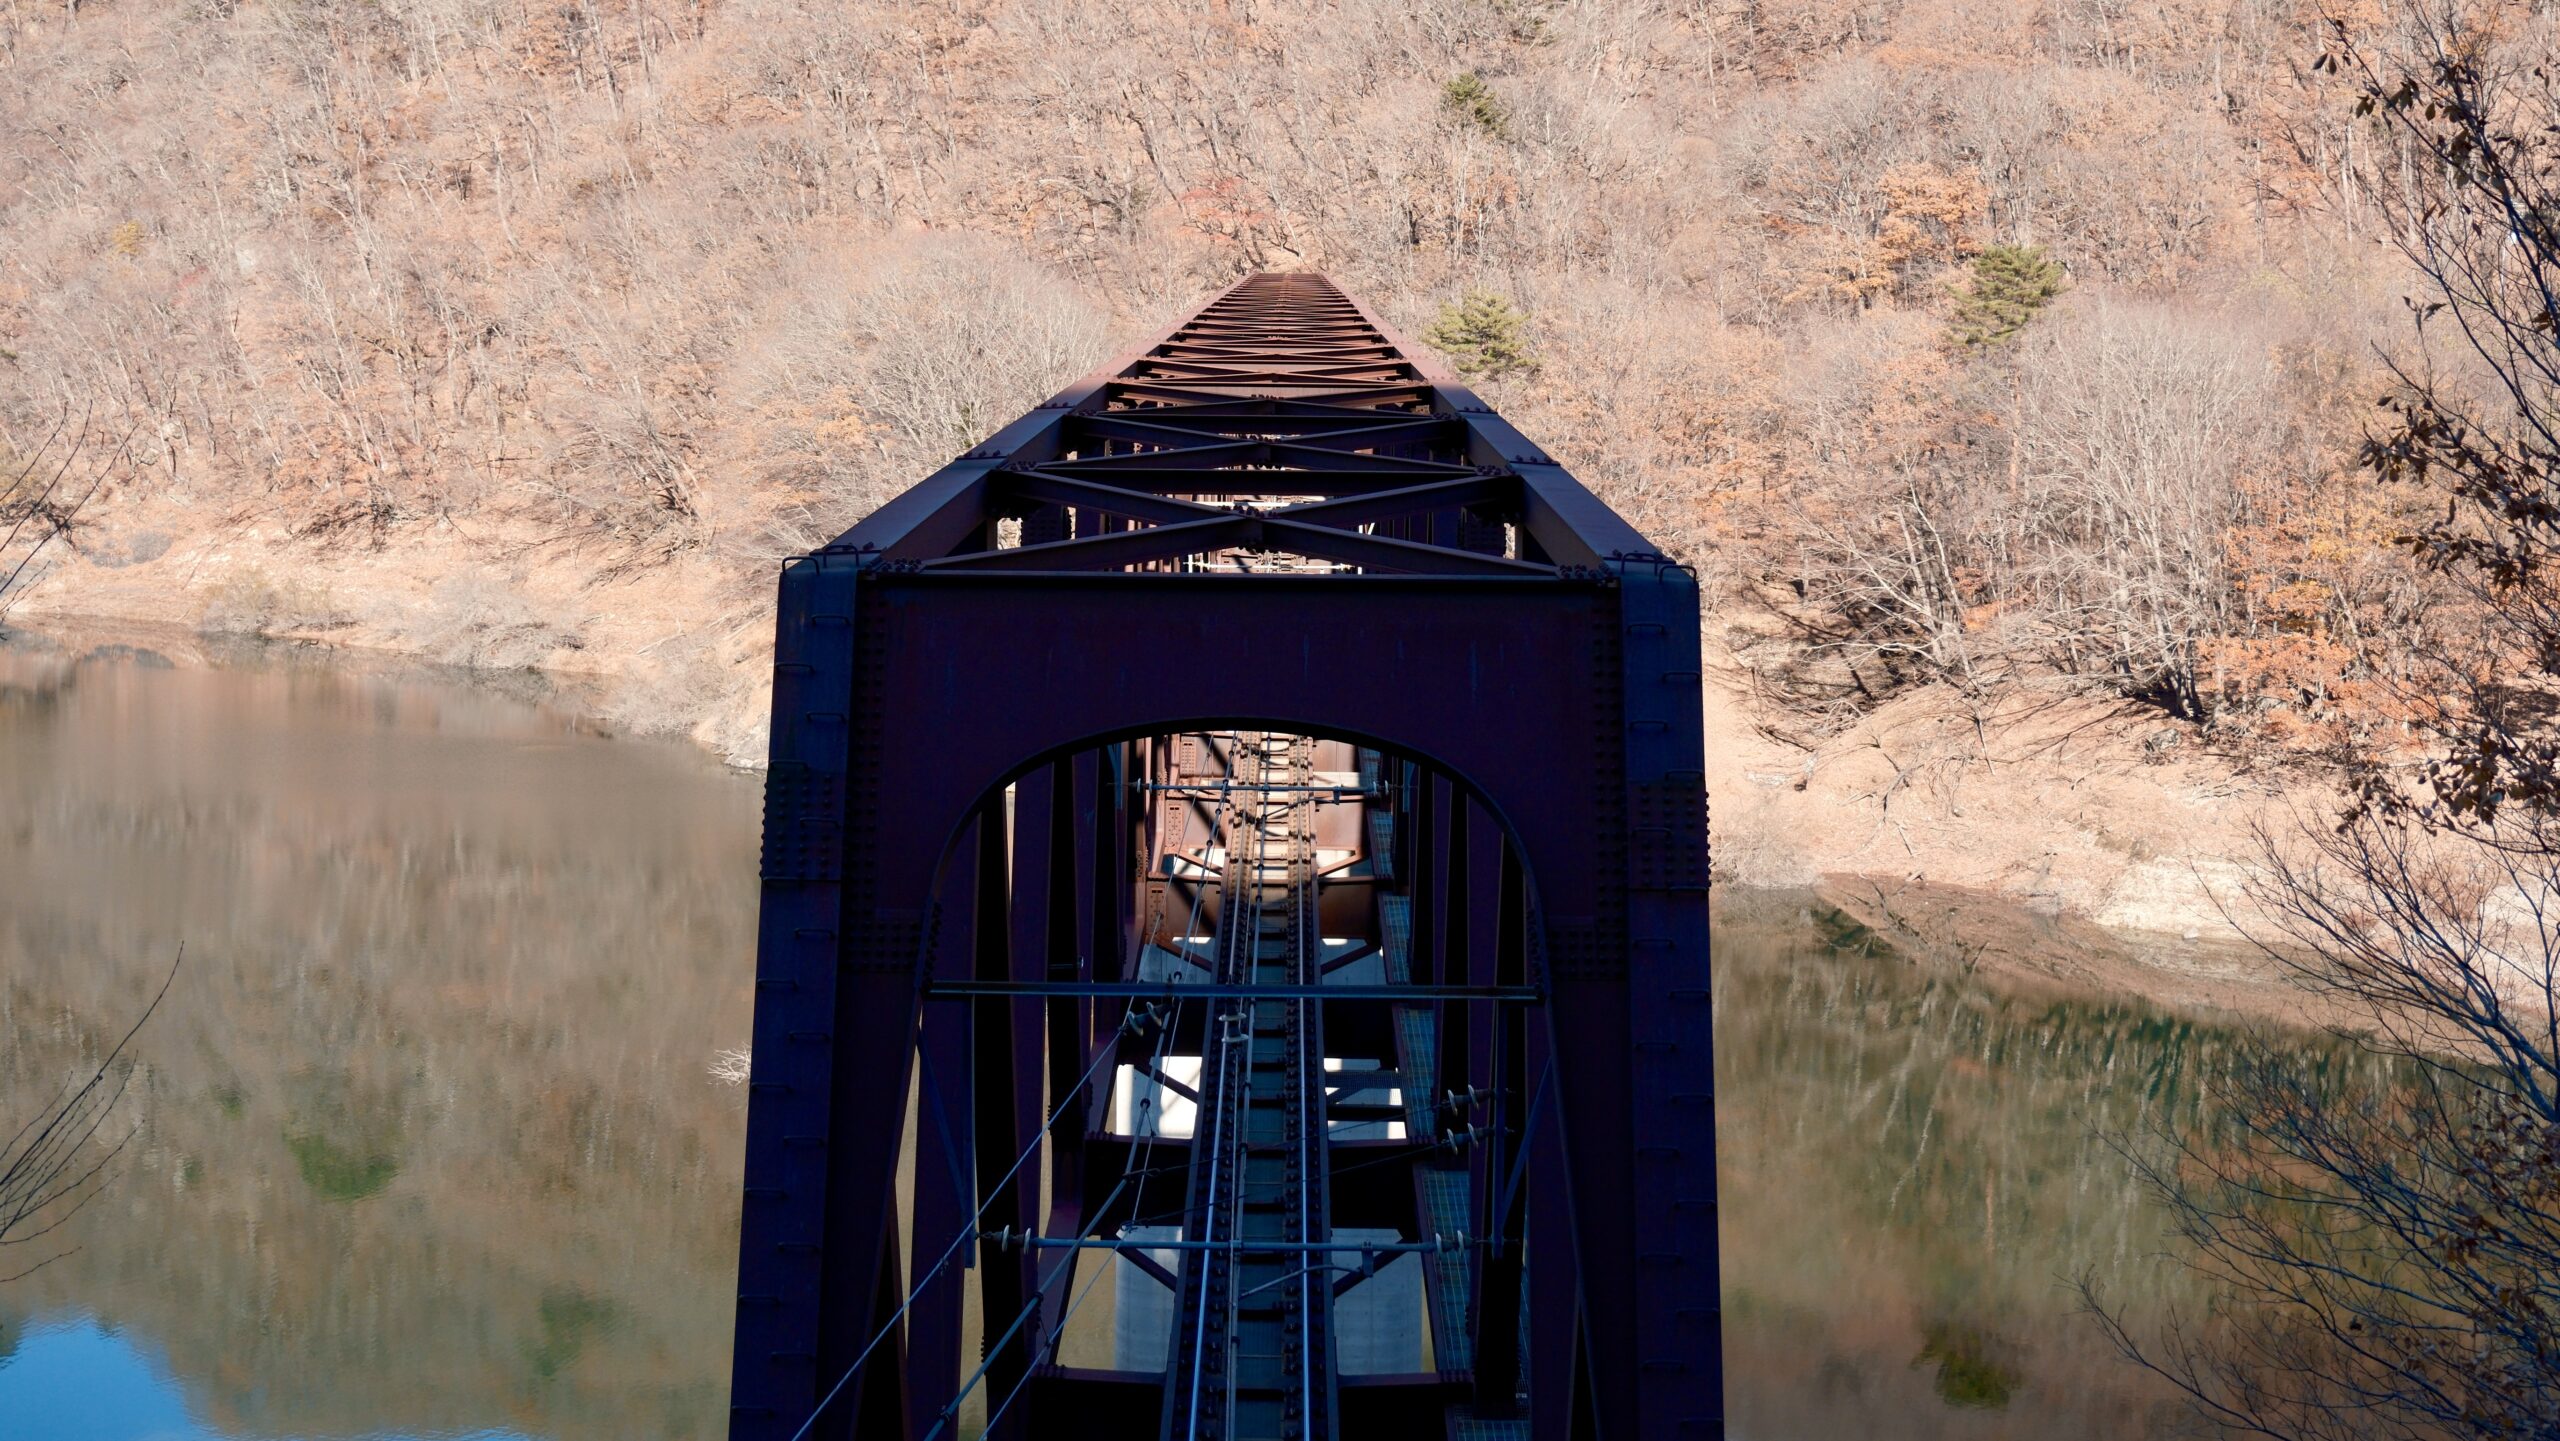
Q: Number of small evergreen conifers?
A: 3